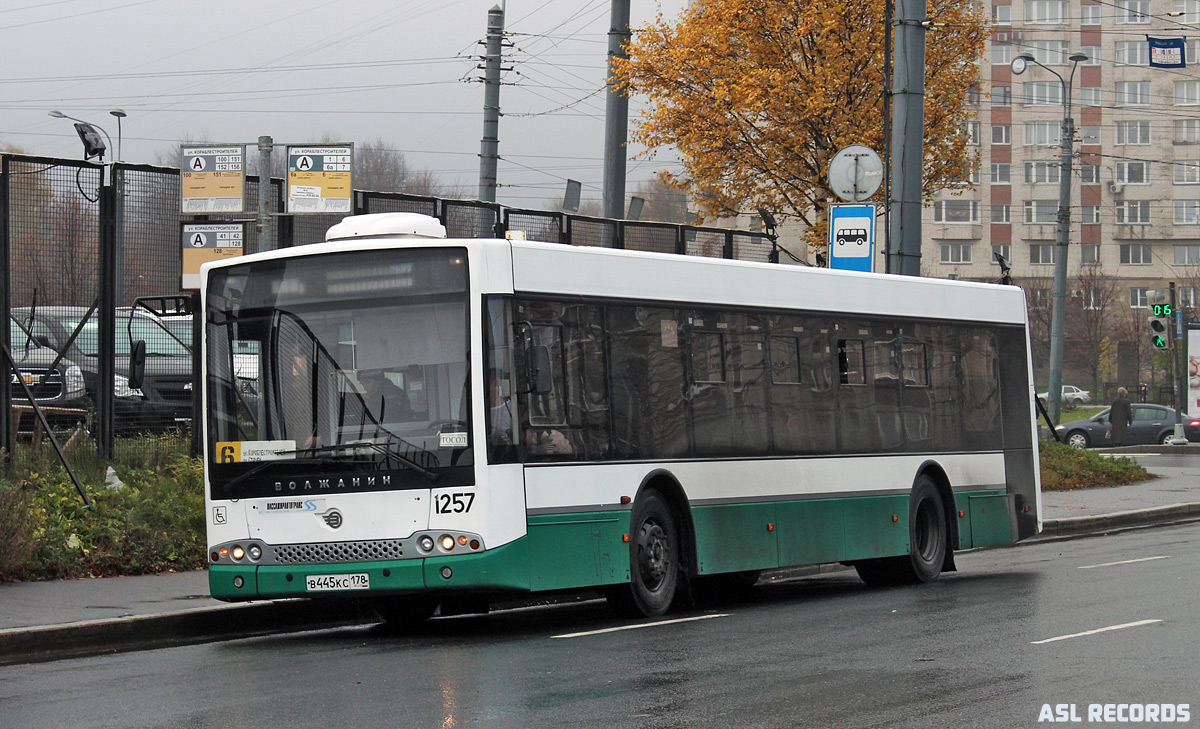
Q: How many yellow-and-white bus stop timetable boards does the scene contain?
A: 3